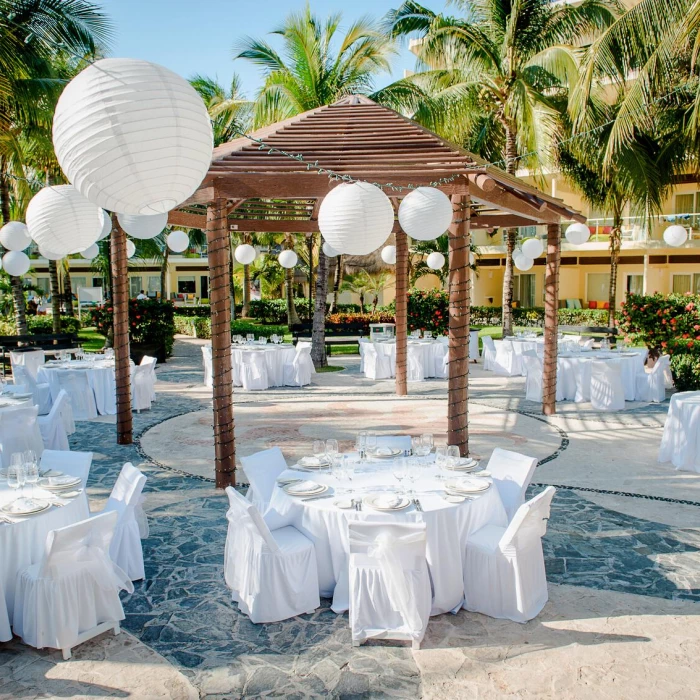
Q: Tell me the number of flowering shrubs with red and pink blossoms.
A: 3